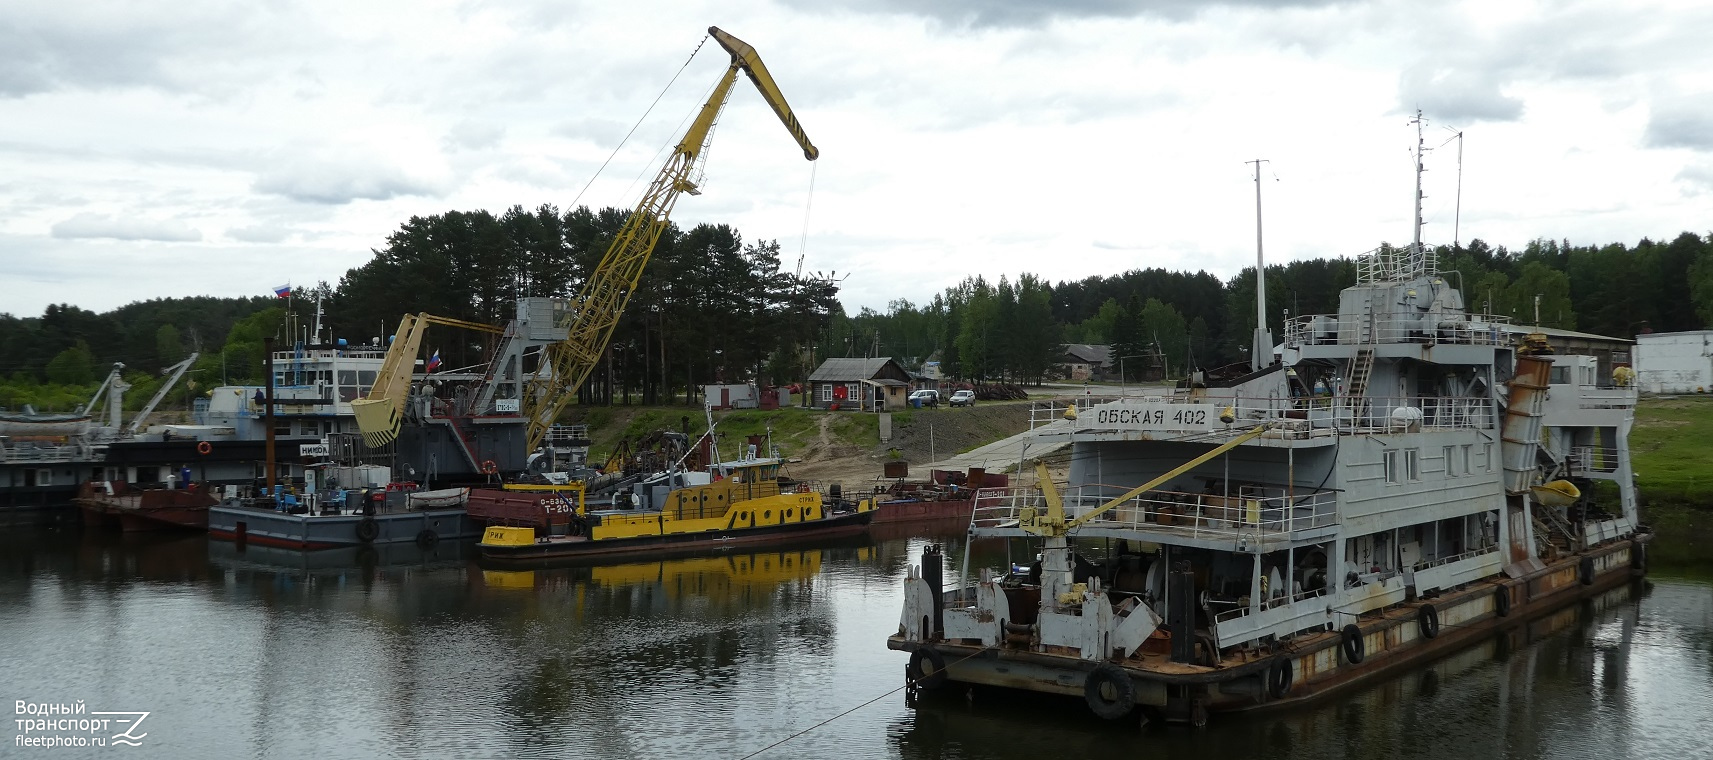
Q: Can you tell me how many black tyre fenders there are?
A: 10